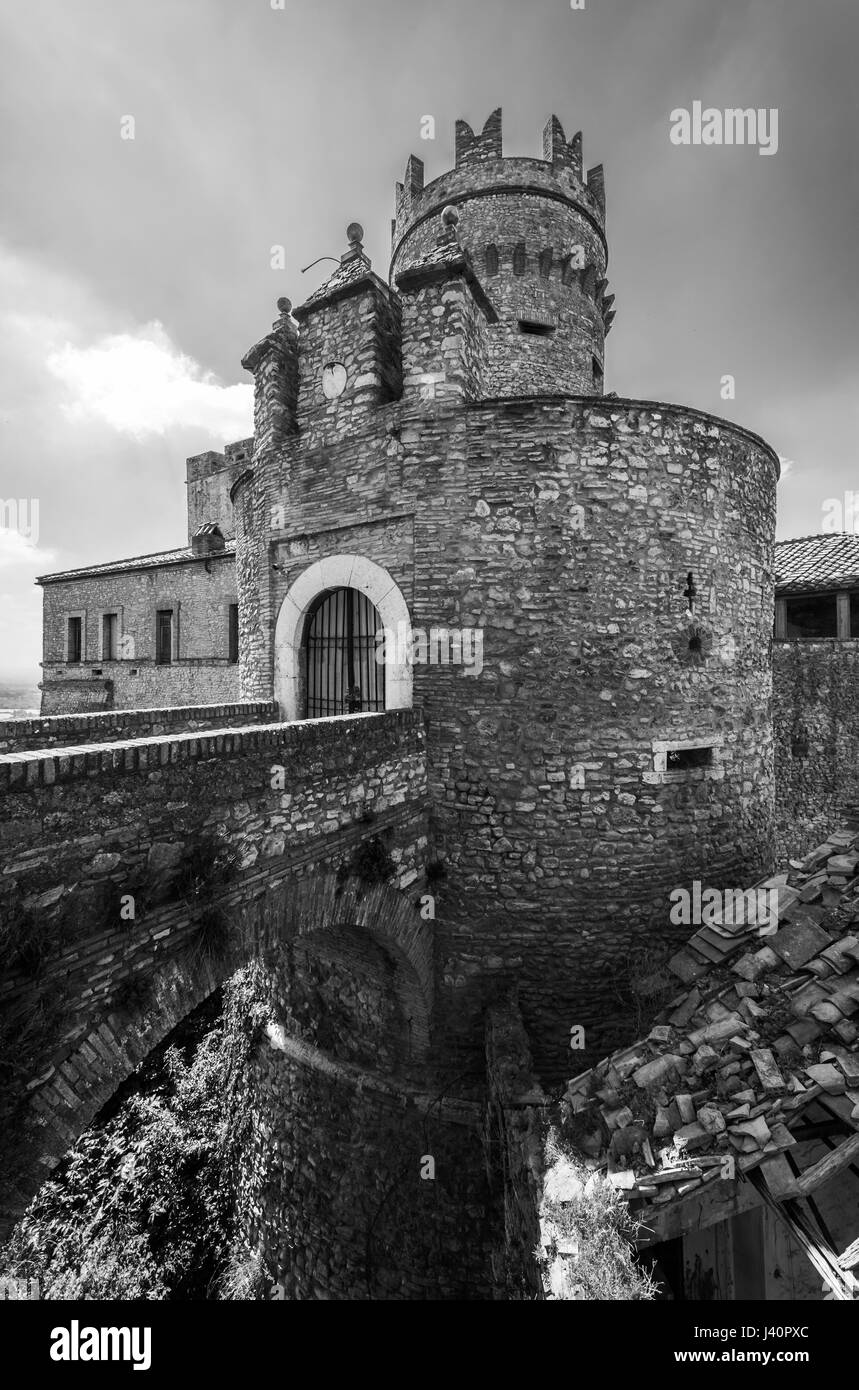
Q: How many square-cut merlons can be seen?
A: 2